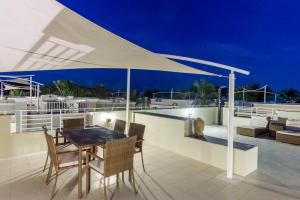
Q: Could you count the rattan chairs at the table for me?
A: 6